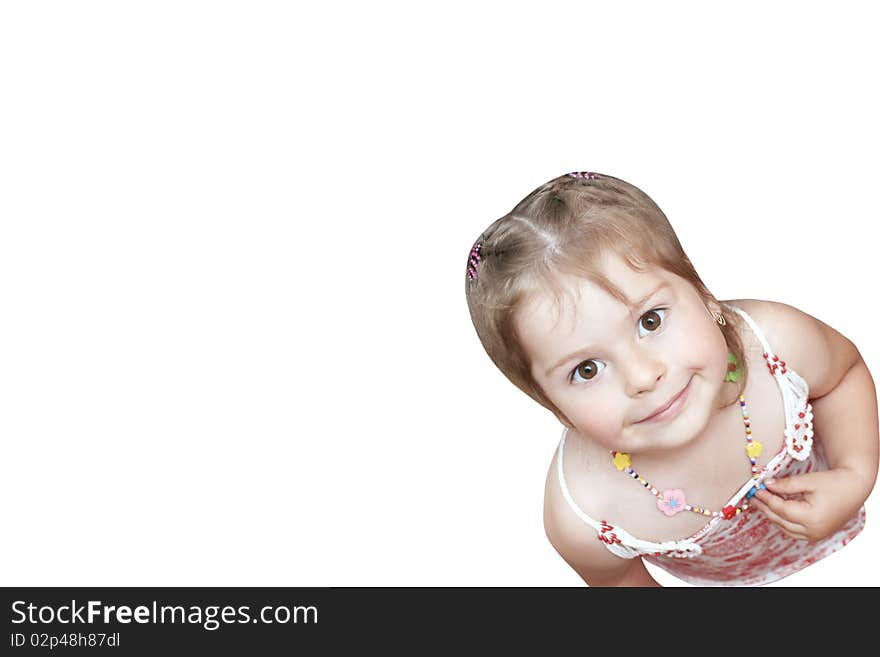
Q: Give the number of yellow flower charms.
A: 2